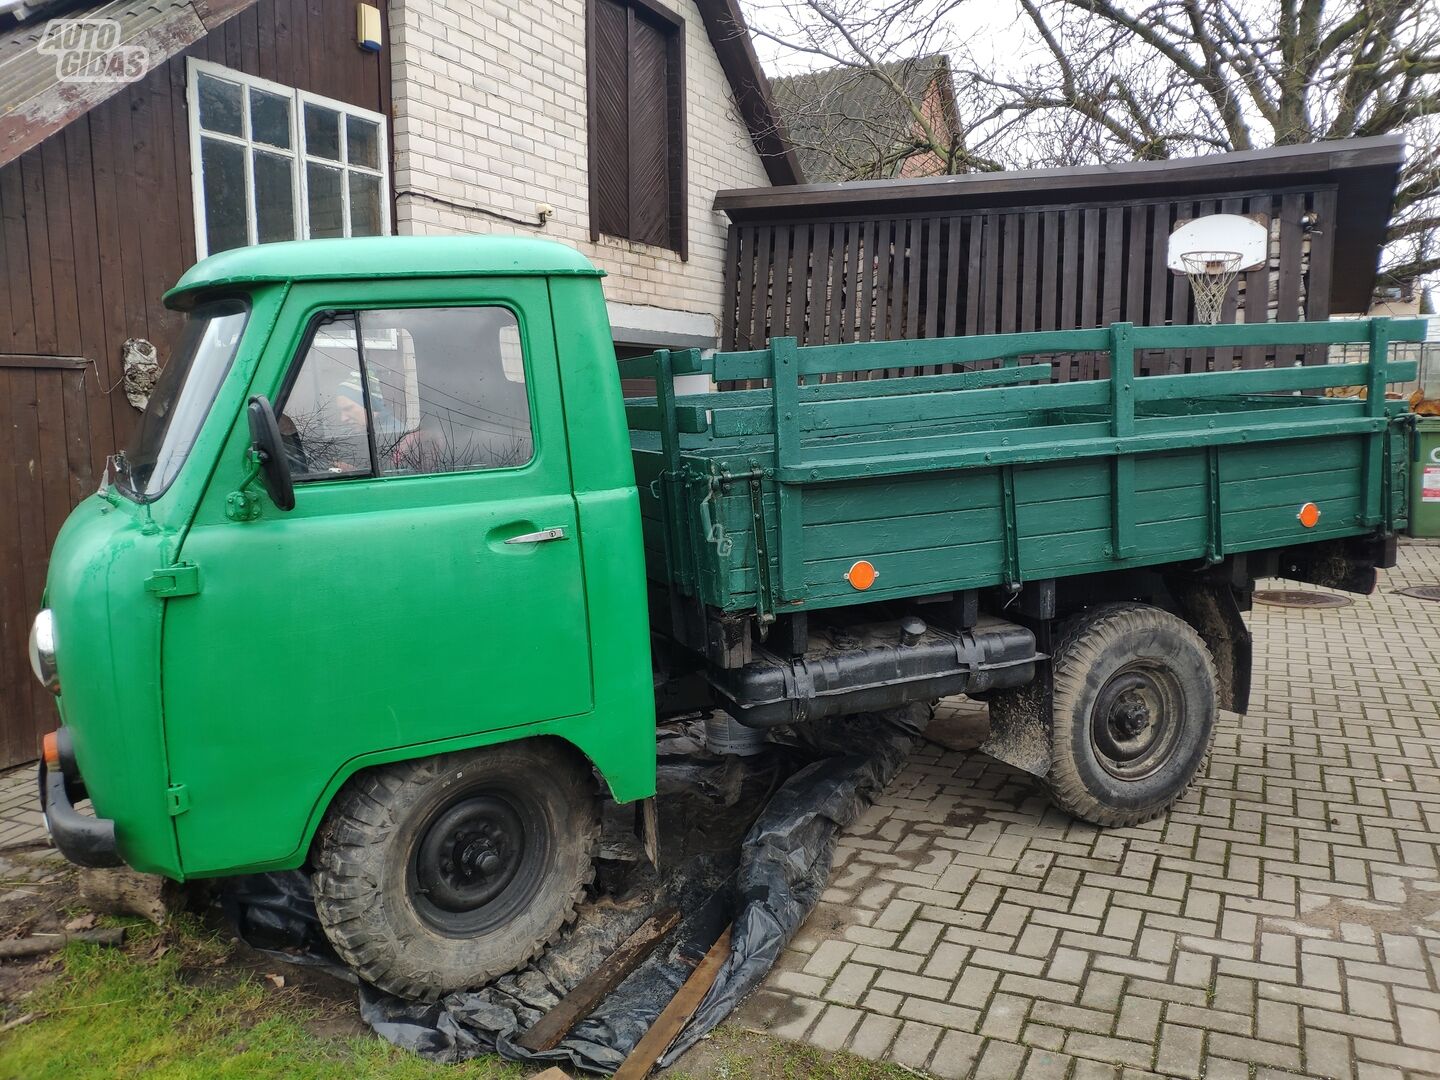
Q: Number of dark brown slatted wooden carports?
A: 1